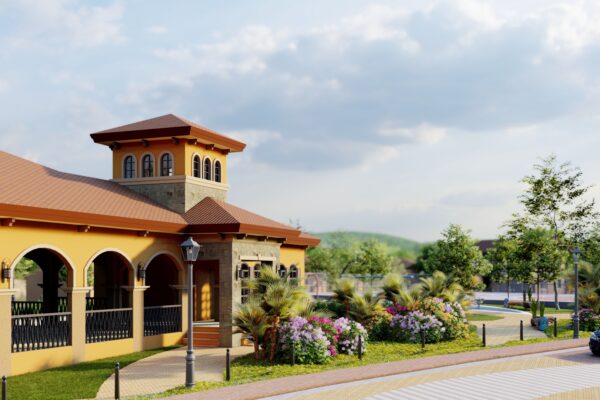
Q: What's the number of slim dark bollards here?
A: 9